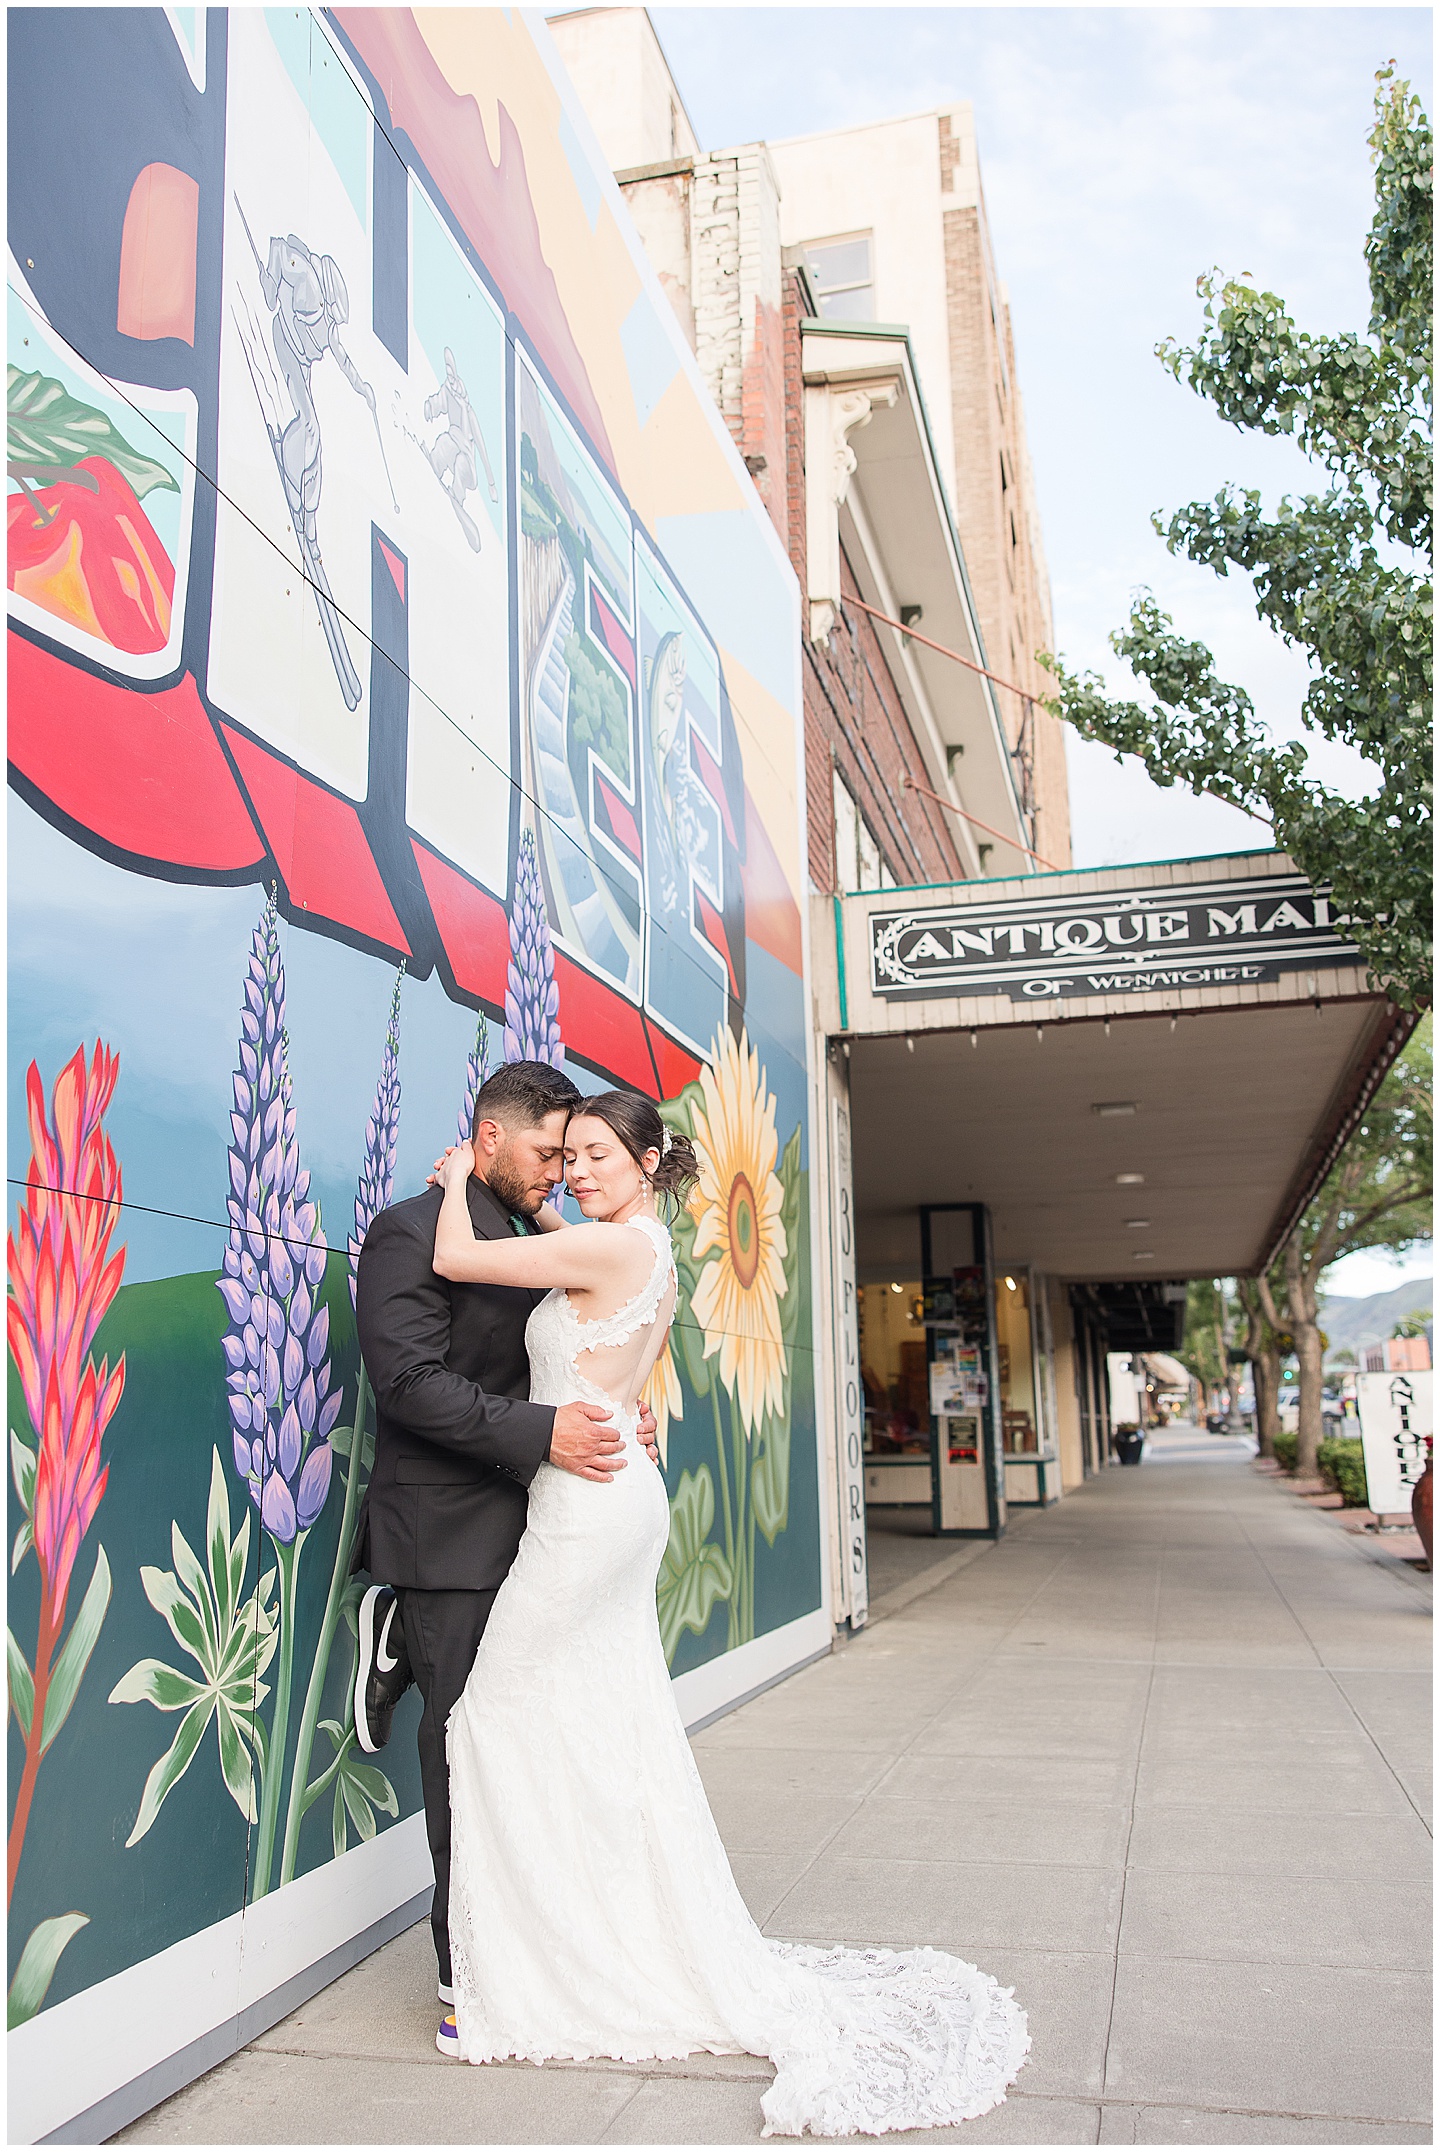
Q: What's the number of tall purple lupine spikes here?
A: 4